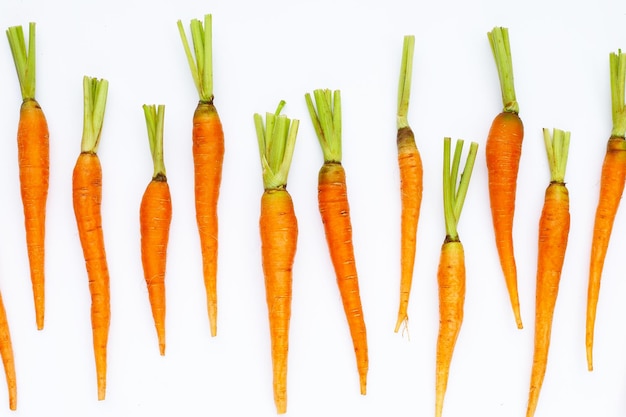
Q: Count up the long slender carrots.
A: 12